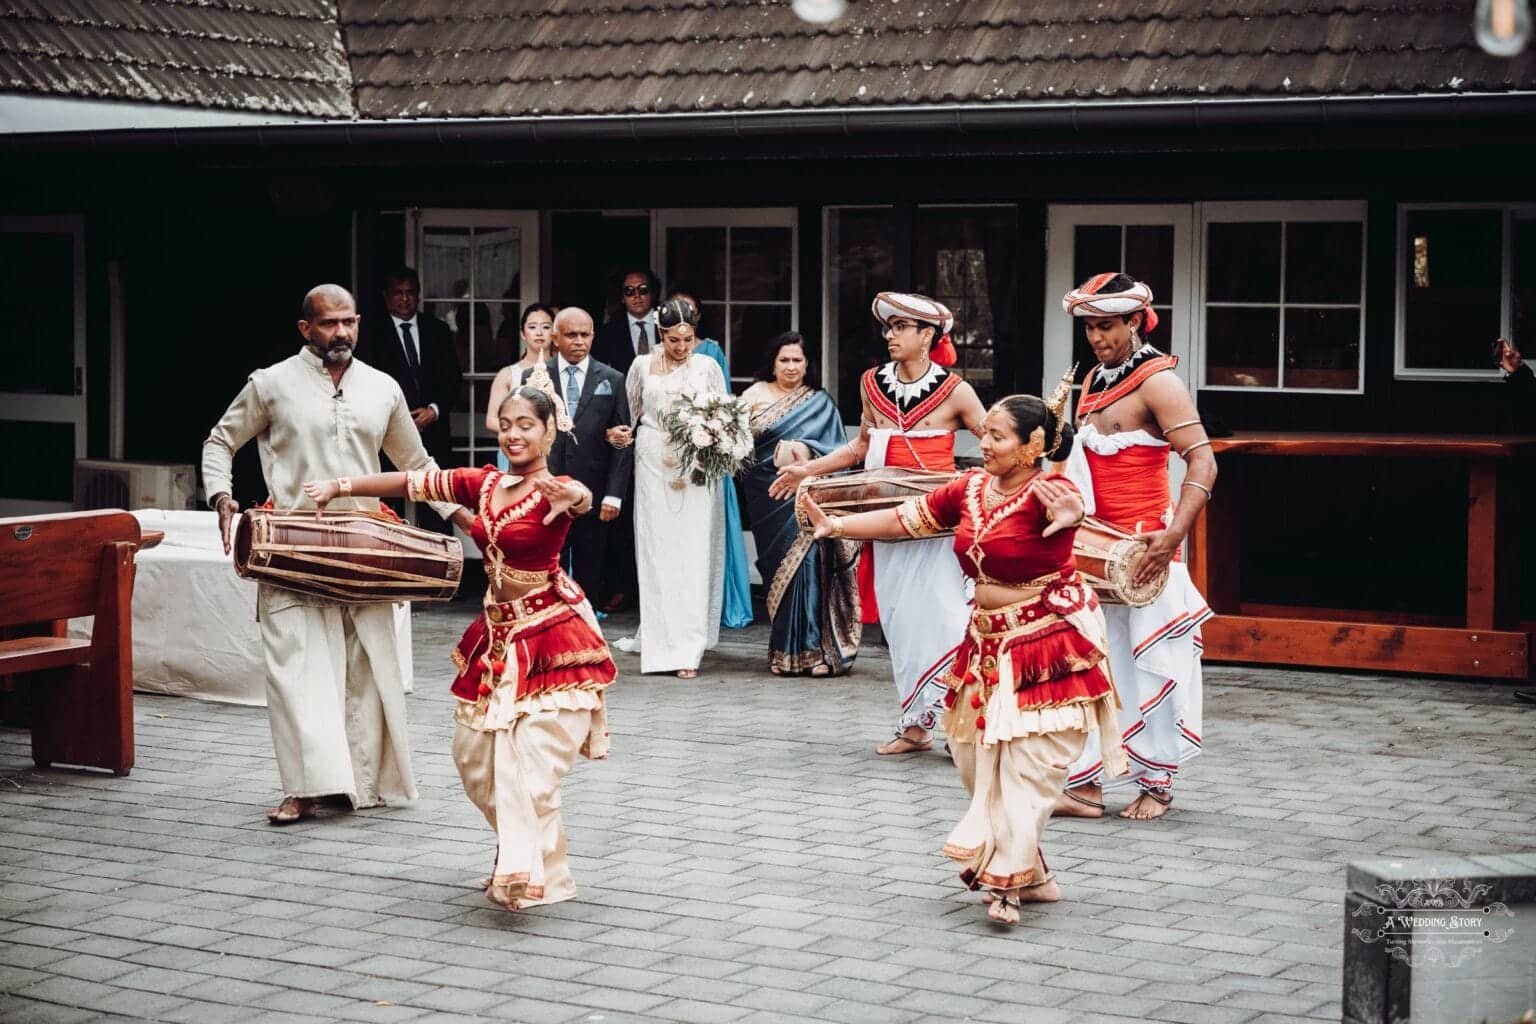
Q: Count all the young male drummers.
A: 2